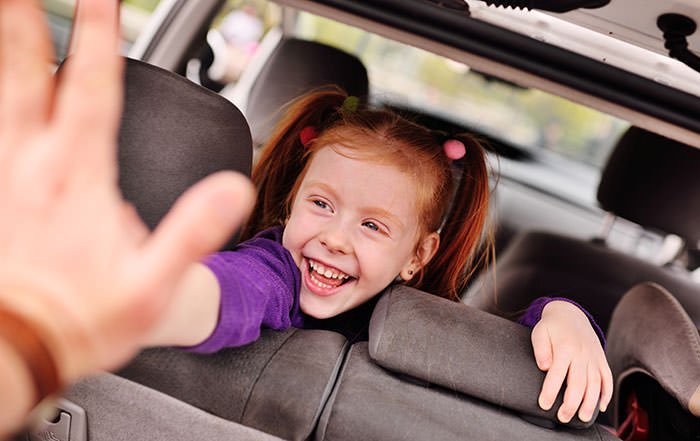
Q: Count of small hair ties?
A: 3